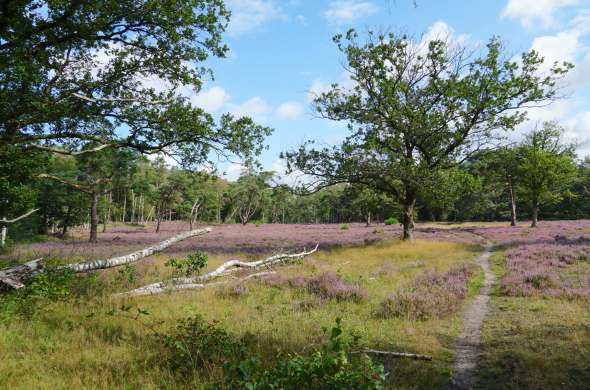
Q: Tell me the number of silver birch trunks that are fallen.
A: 2